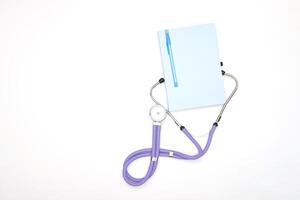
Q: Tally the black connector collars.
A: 2